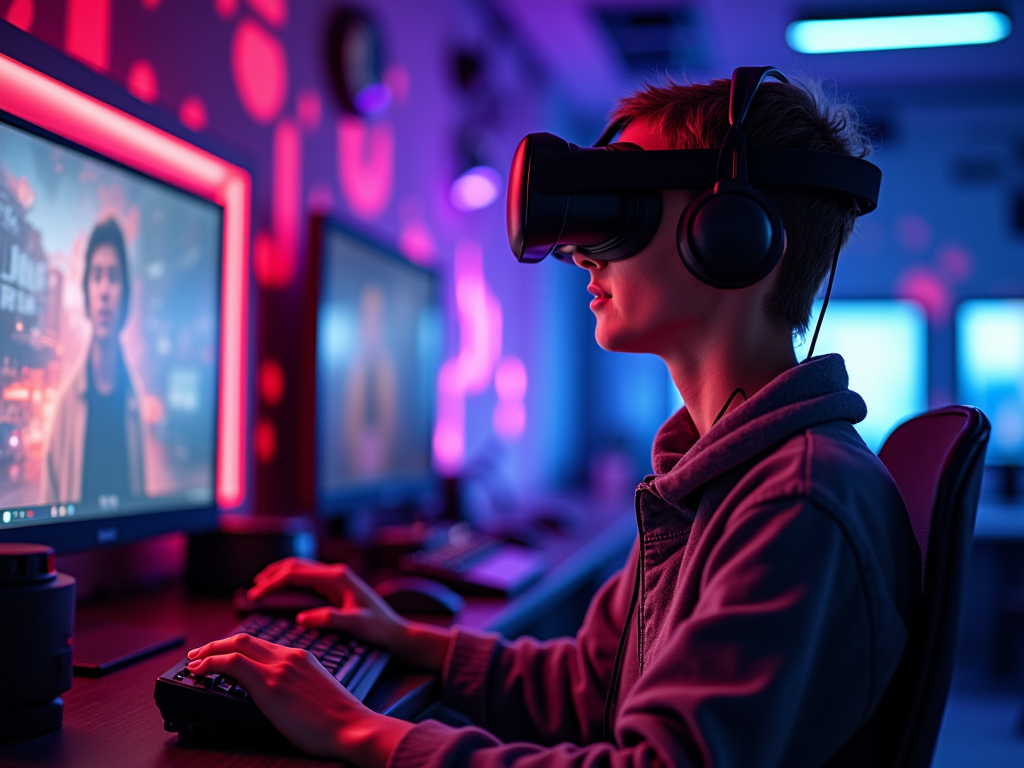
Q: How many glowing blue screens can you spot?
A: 2